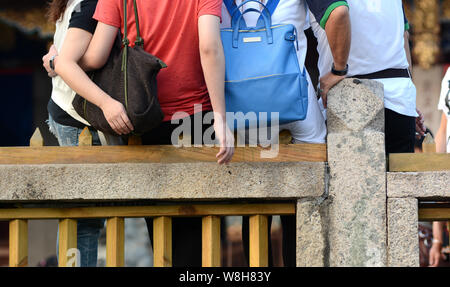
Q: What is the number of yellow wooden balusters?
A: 6